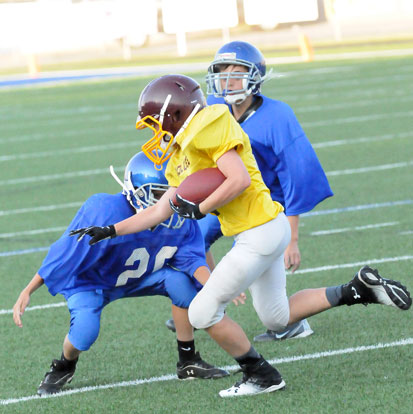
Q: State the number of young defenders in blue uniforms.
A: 2